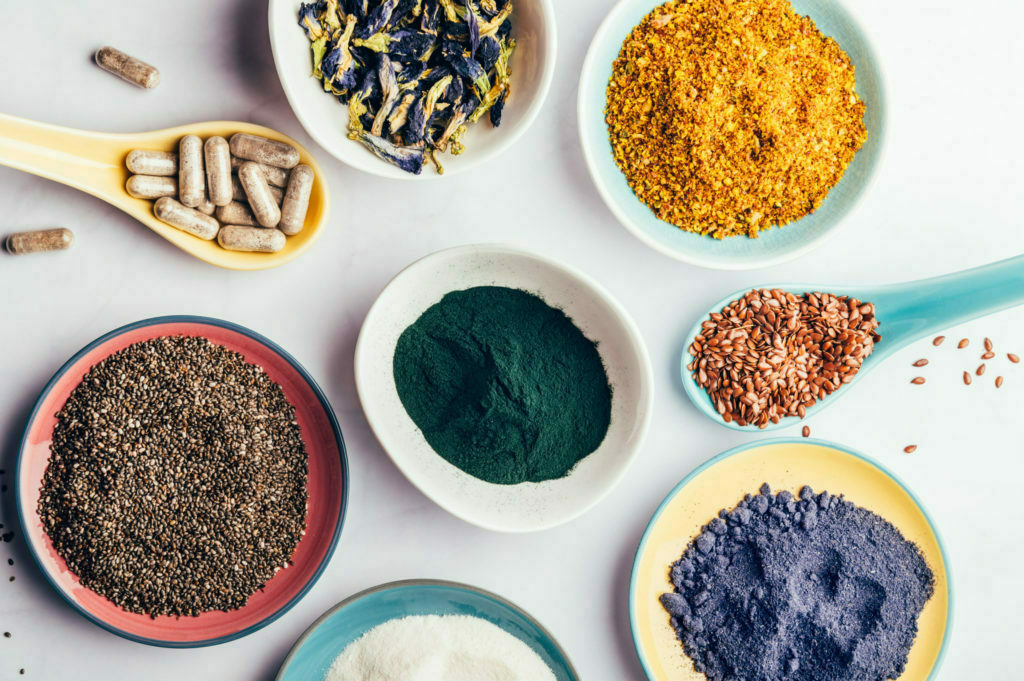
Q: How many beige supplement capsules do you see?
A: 15